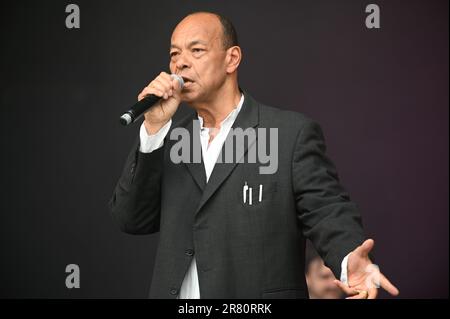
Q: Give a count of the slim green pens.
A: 0